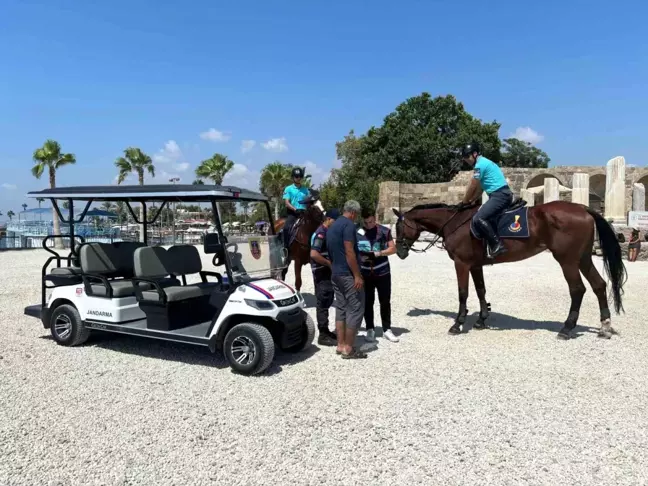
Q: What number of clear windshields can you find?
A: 1